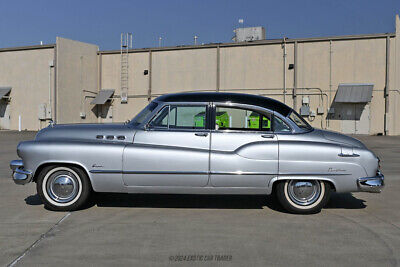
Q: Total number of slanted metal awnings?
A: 3